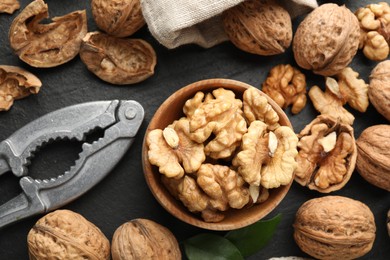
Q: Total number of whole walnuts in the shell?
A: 8